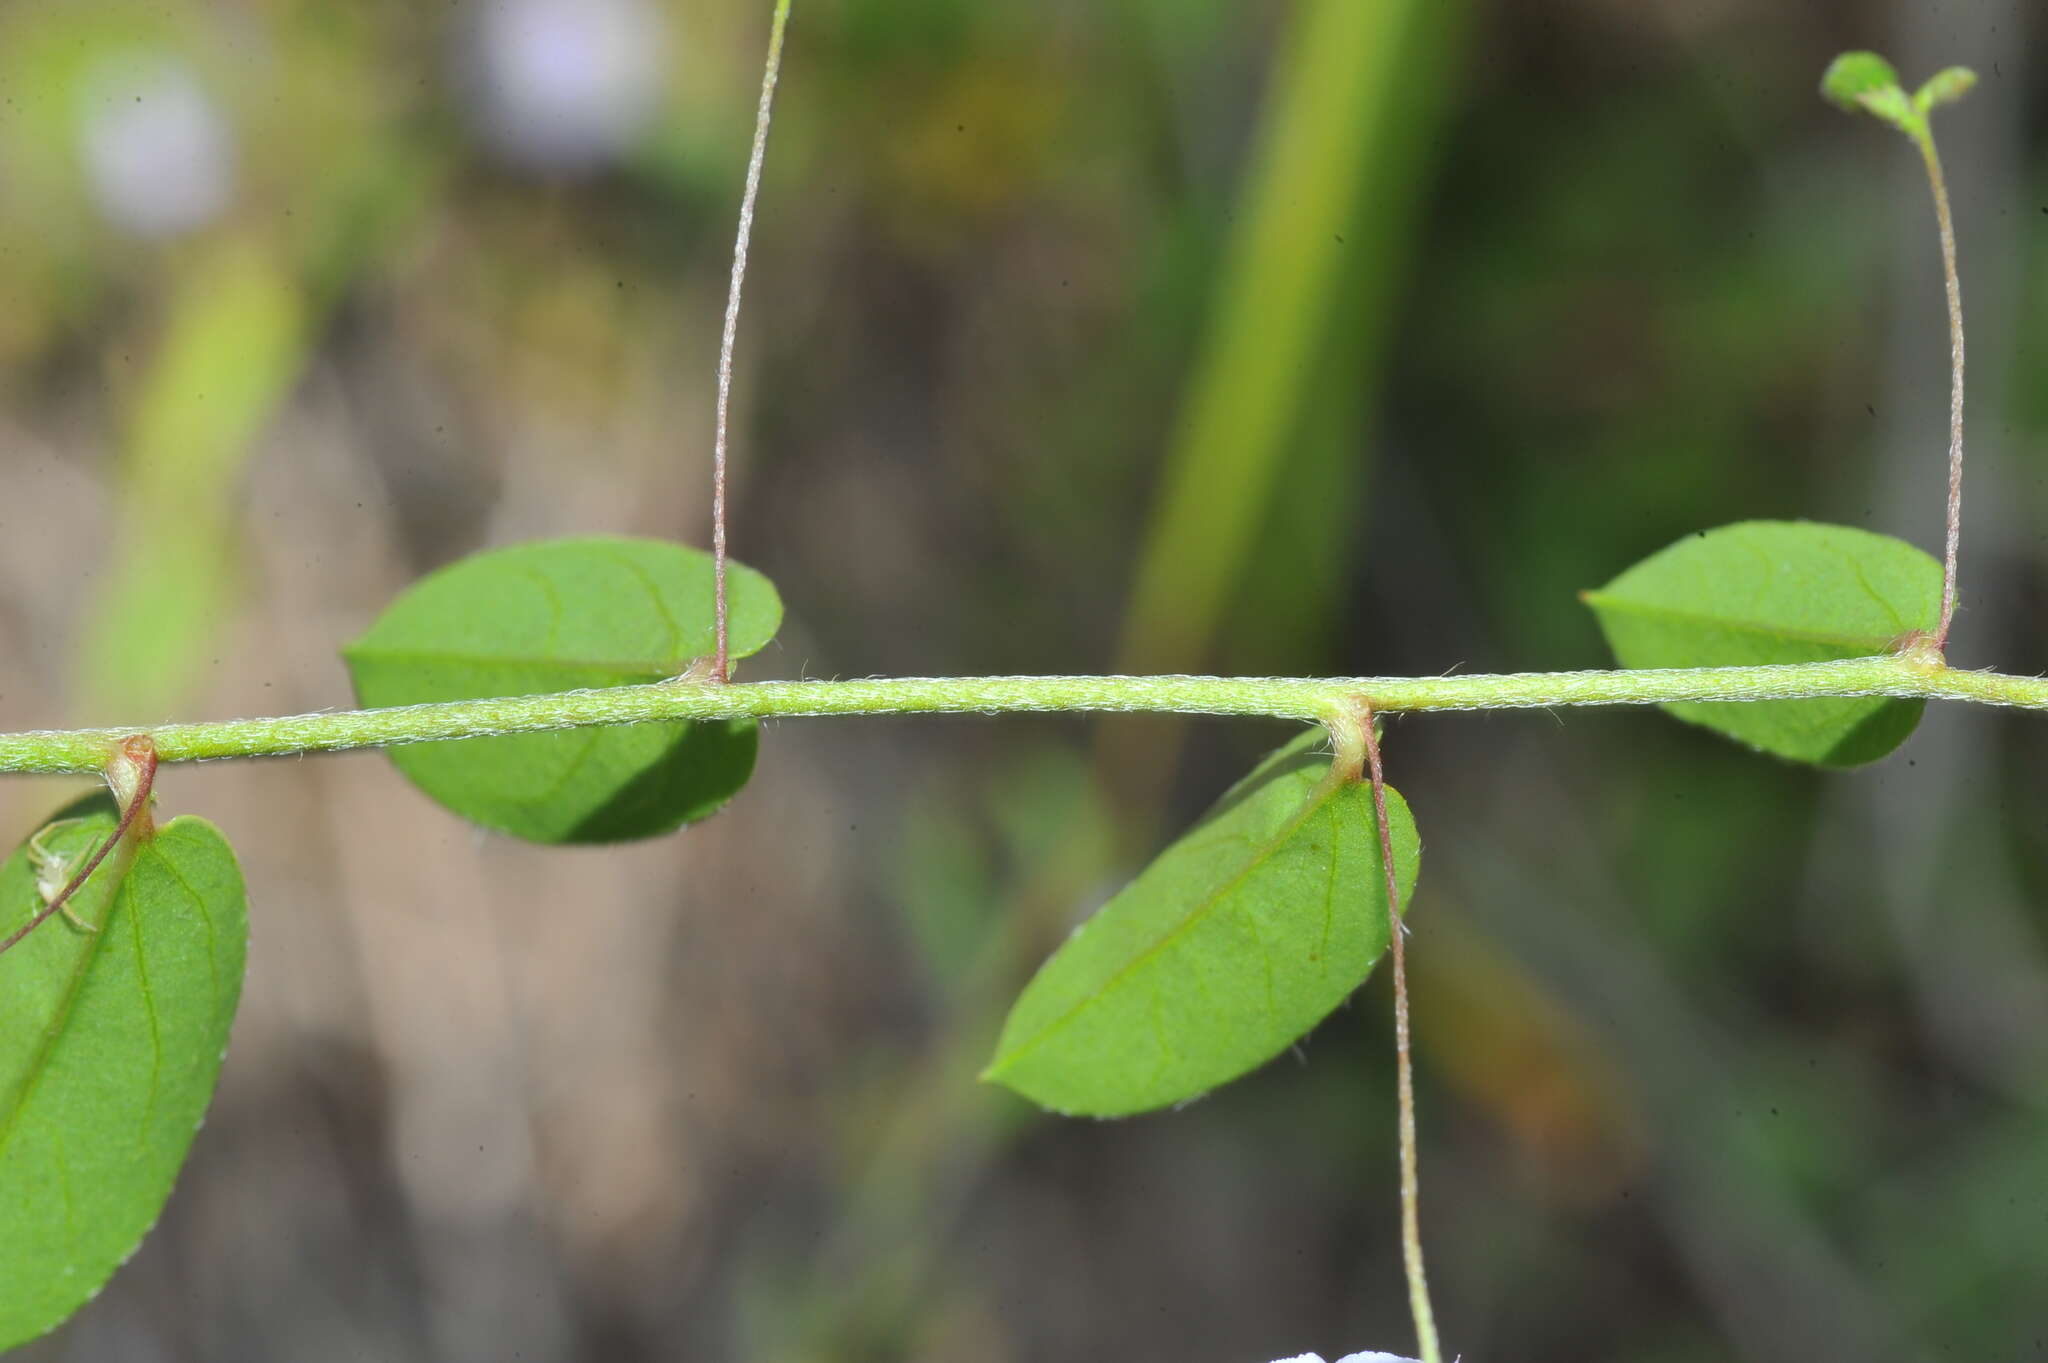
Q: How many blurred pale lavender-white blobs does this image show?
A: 2